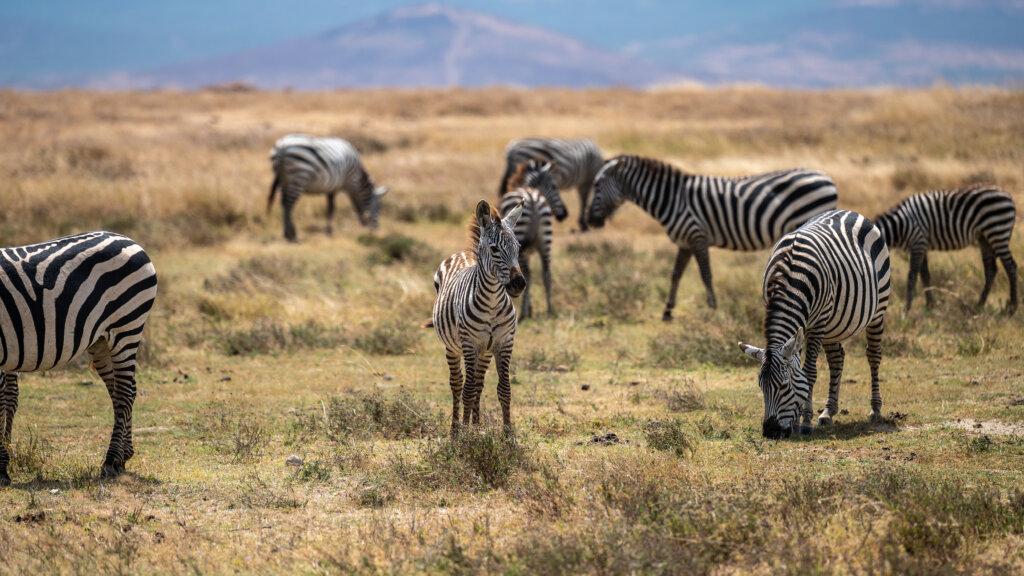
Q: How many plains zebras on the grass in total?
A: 8